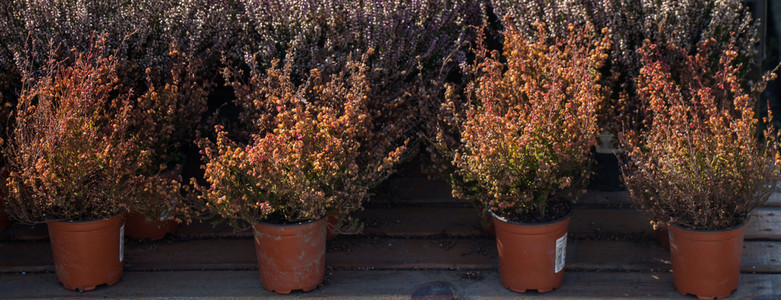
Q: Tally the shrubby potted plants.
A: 4